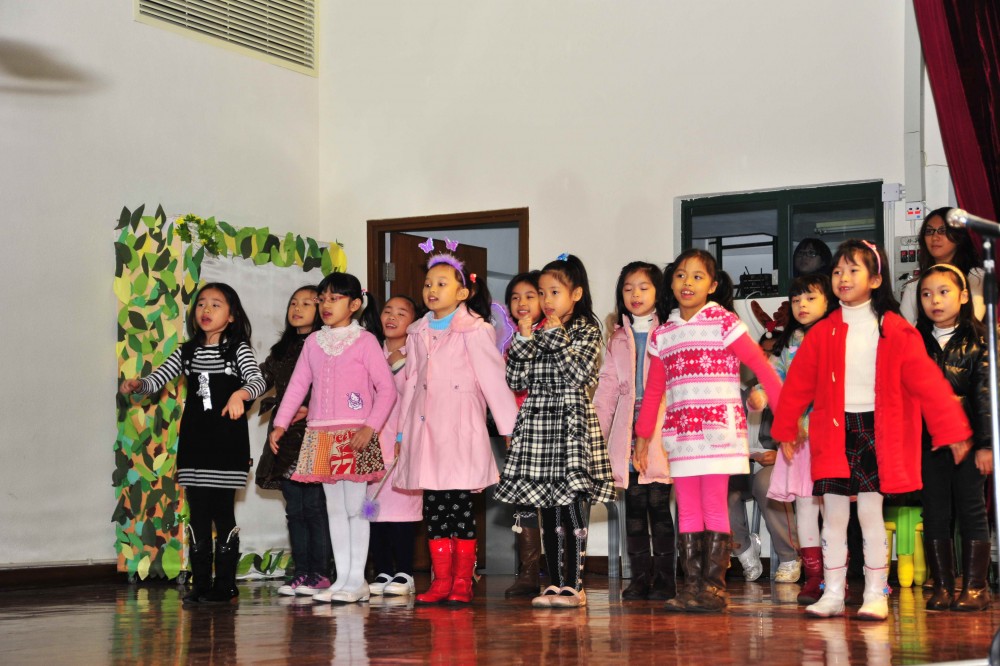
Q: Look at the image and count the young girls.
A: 12